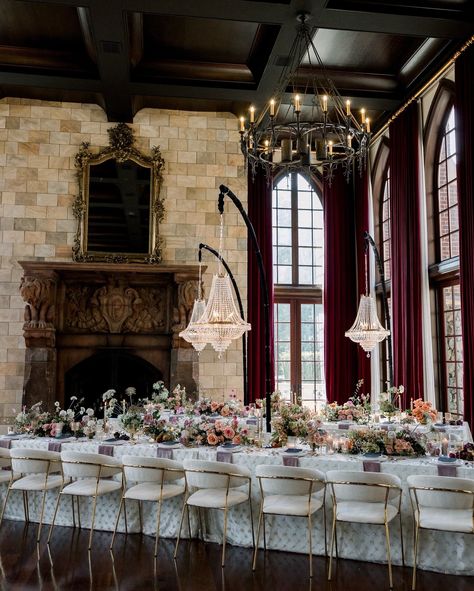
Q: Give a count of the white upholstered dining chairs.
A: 8